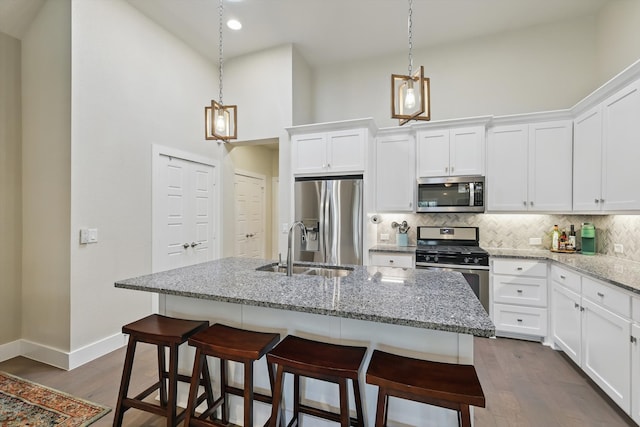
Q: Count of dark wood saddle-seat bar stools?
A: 4